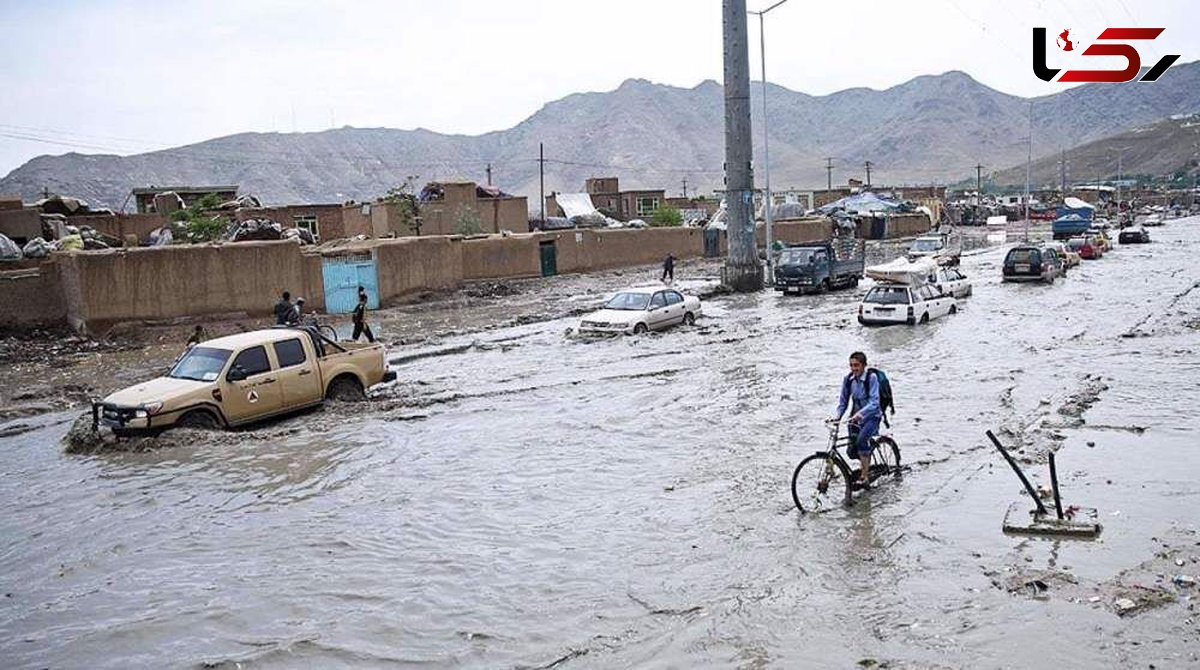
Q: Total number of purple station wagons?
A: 0